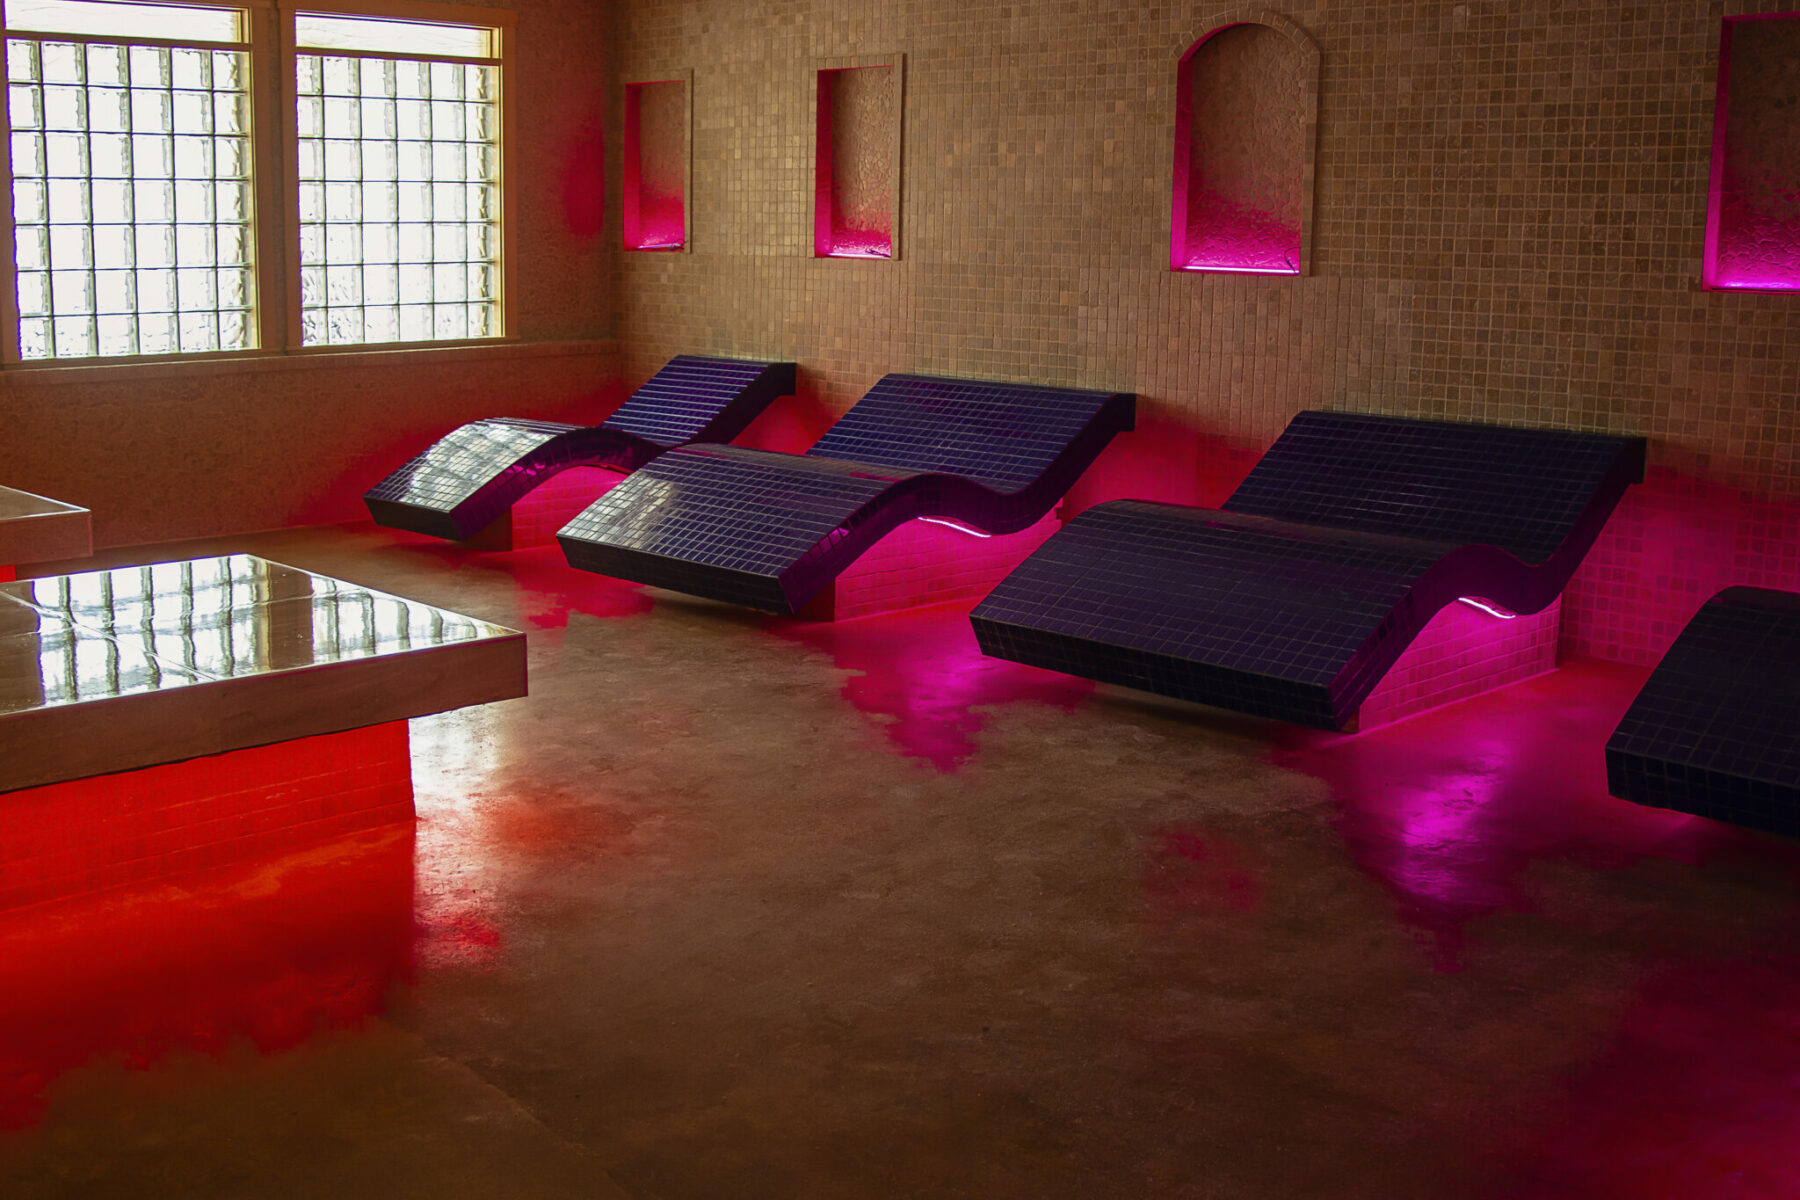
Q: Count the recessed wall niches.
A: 4